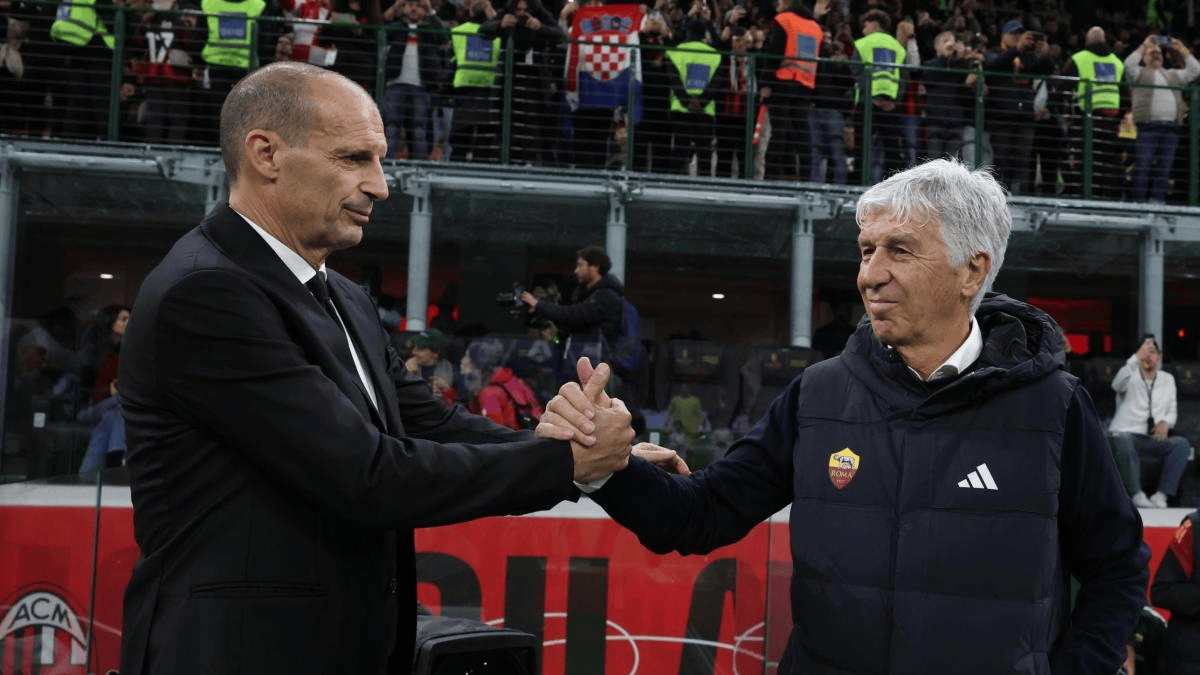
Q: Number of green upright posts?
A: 10